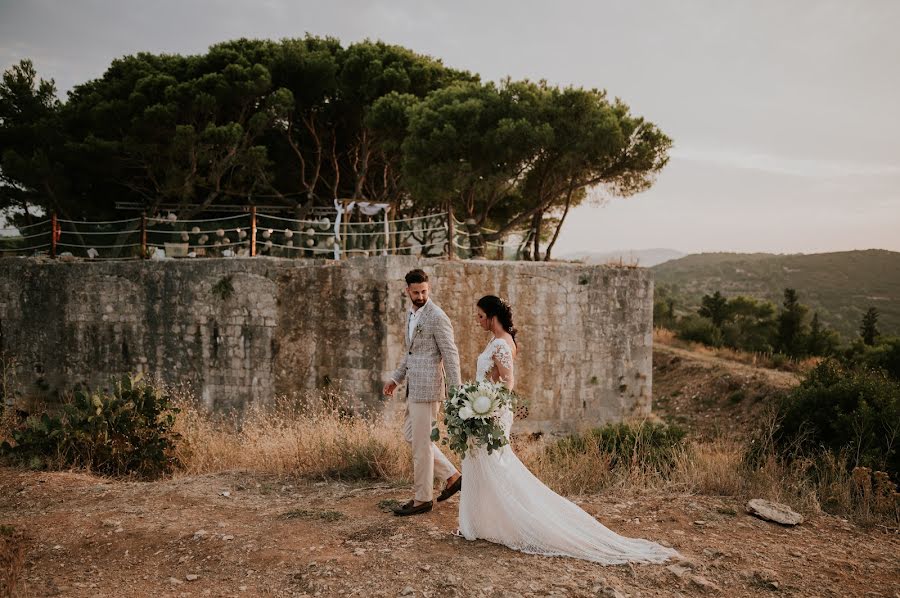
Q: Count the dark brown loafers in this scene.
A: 2